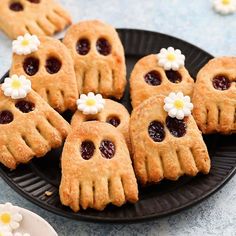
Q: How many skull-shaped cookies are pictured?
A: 9